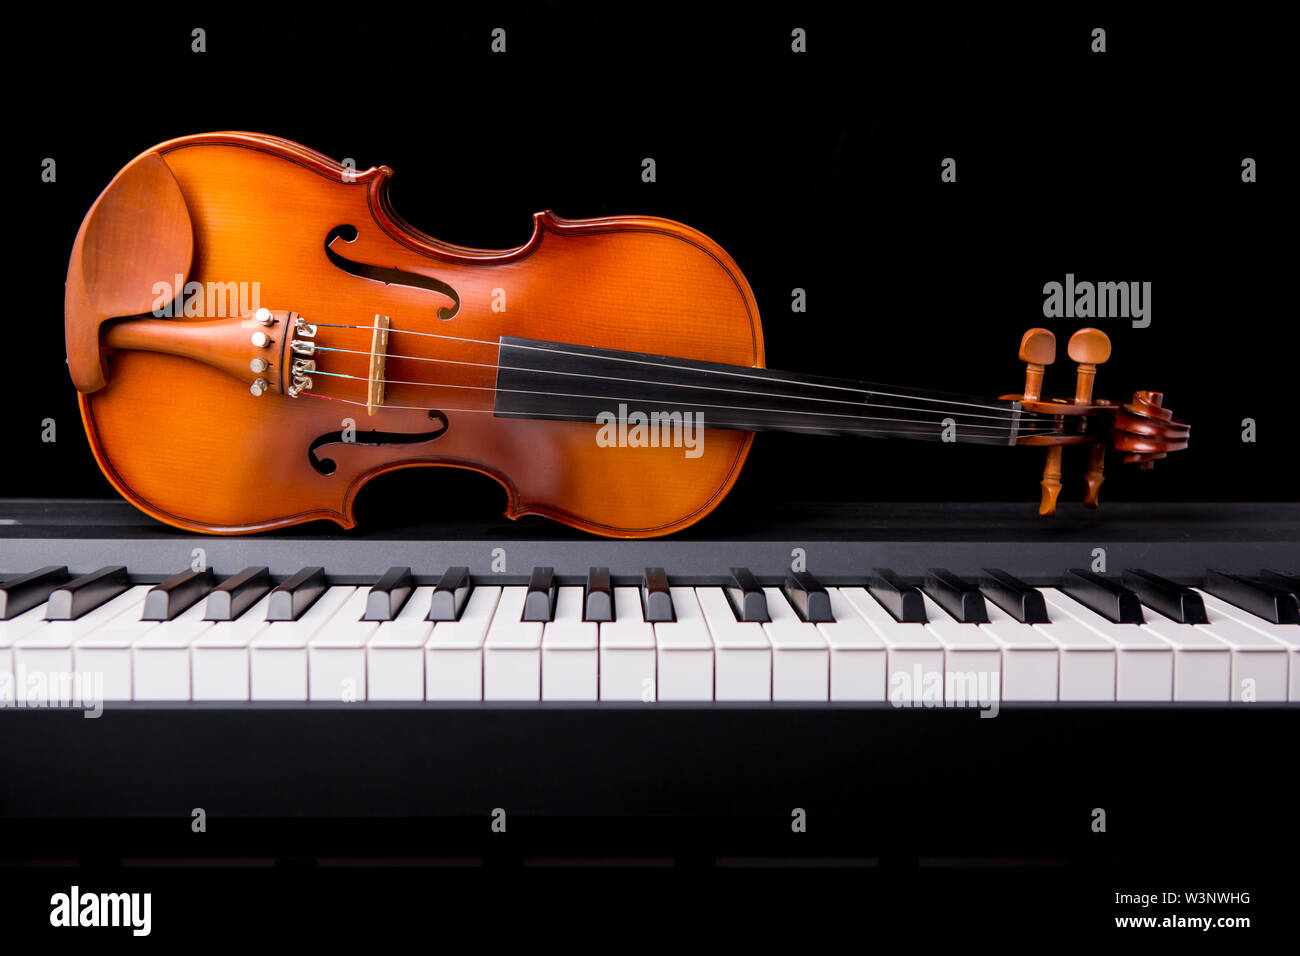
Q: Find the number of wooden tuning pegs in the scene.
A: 4